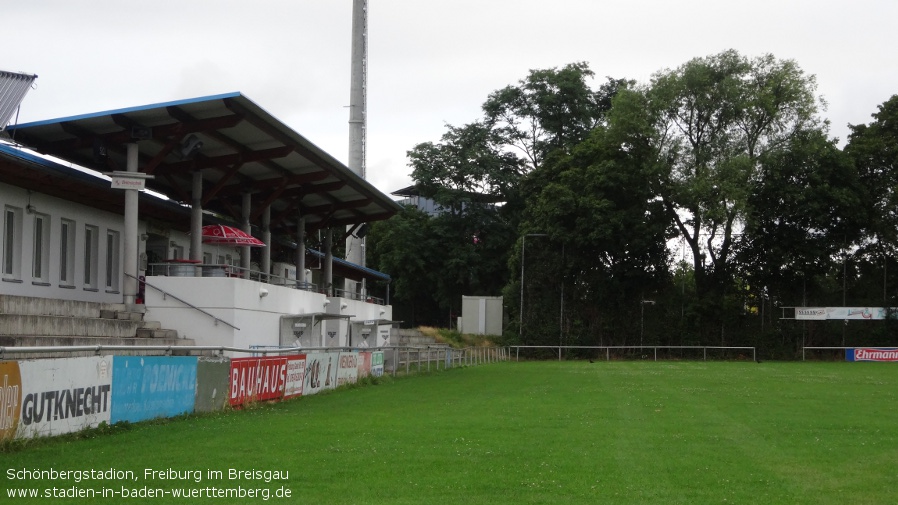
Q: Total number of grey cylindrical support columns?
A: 6